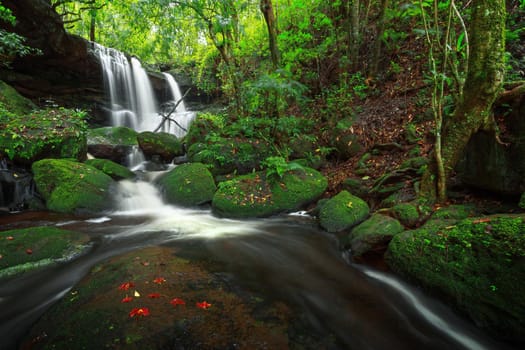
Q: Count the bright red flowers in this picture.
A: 7